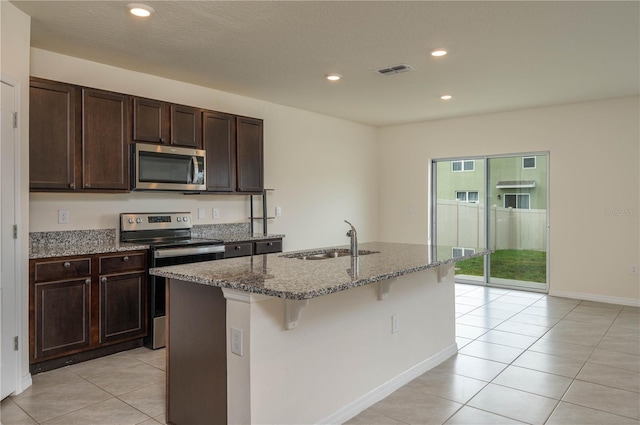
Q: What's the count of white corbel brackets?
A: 3